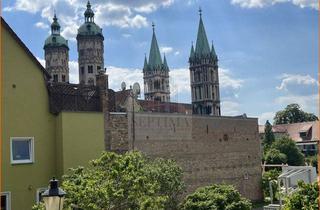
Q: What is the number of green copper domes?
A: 2